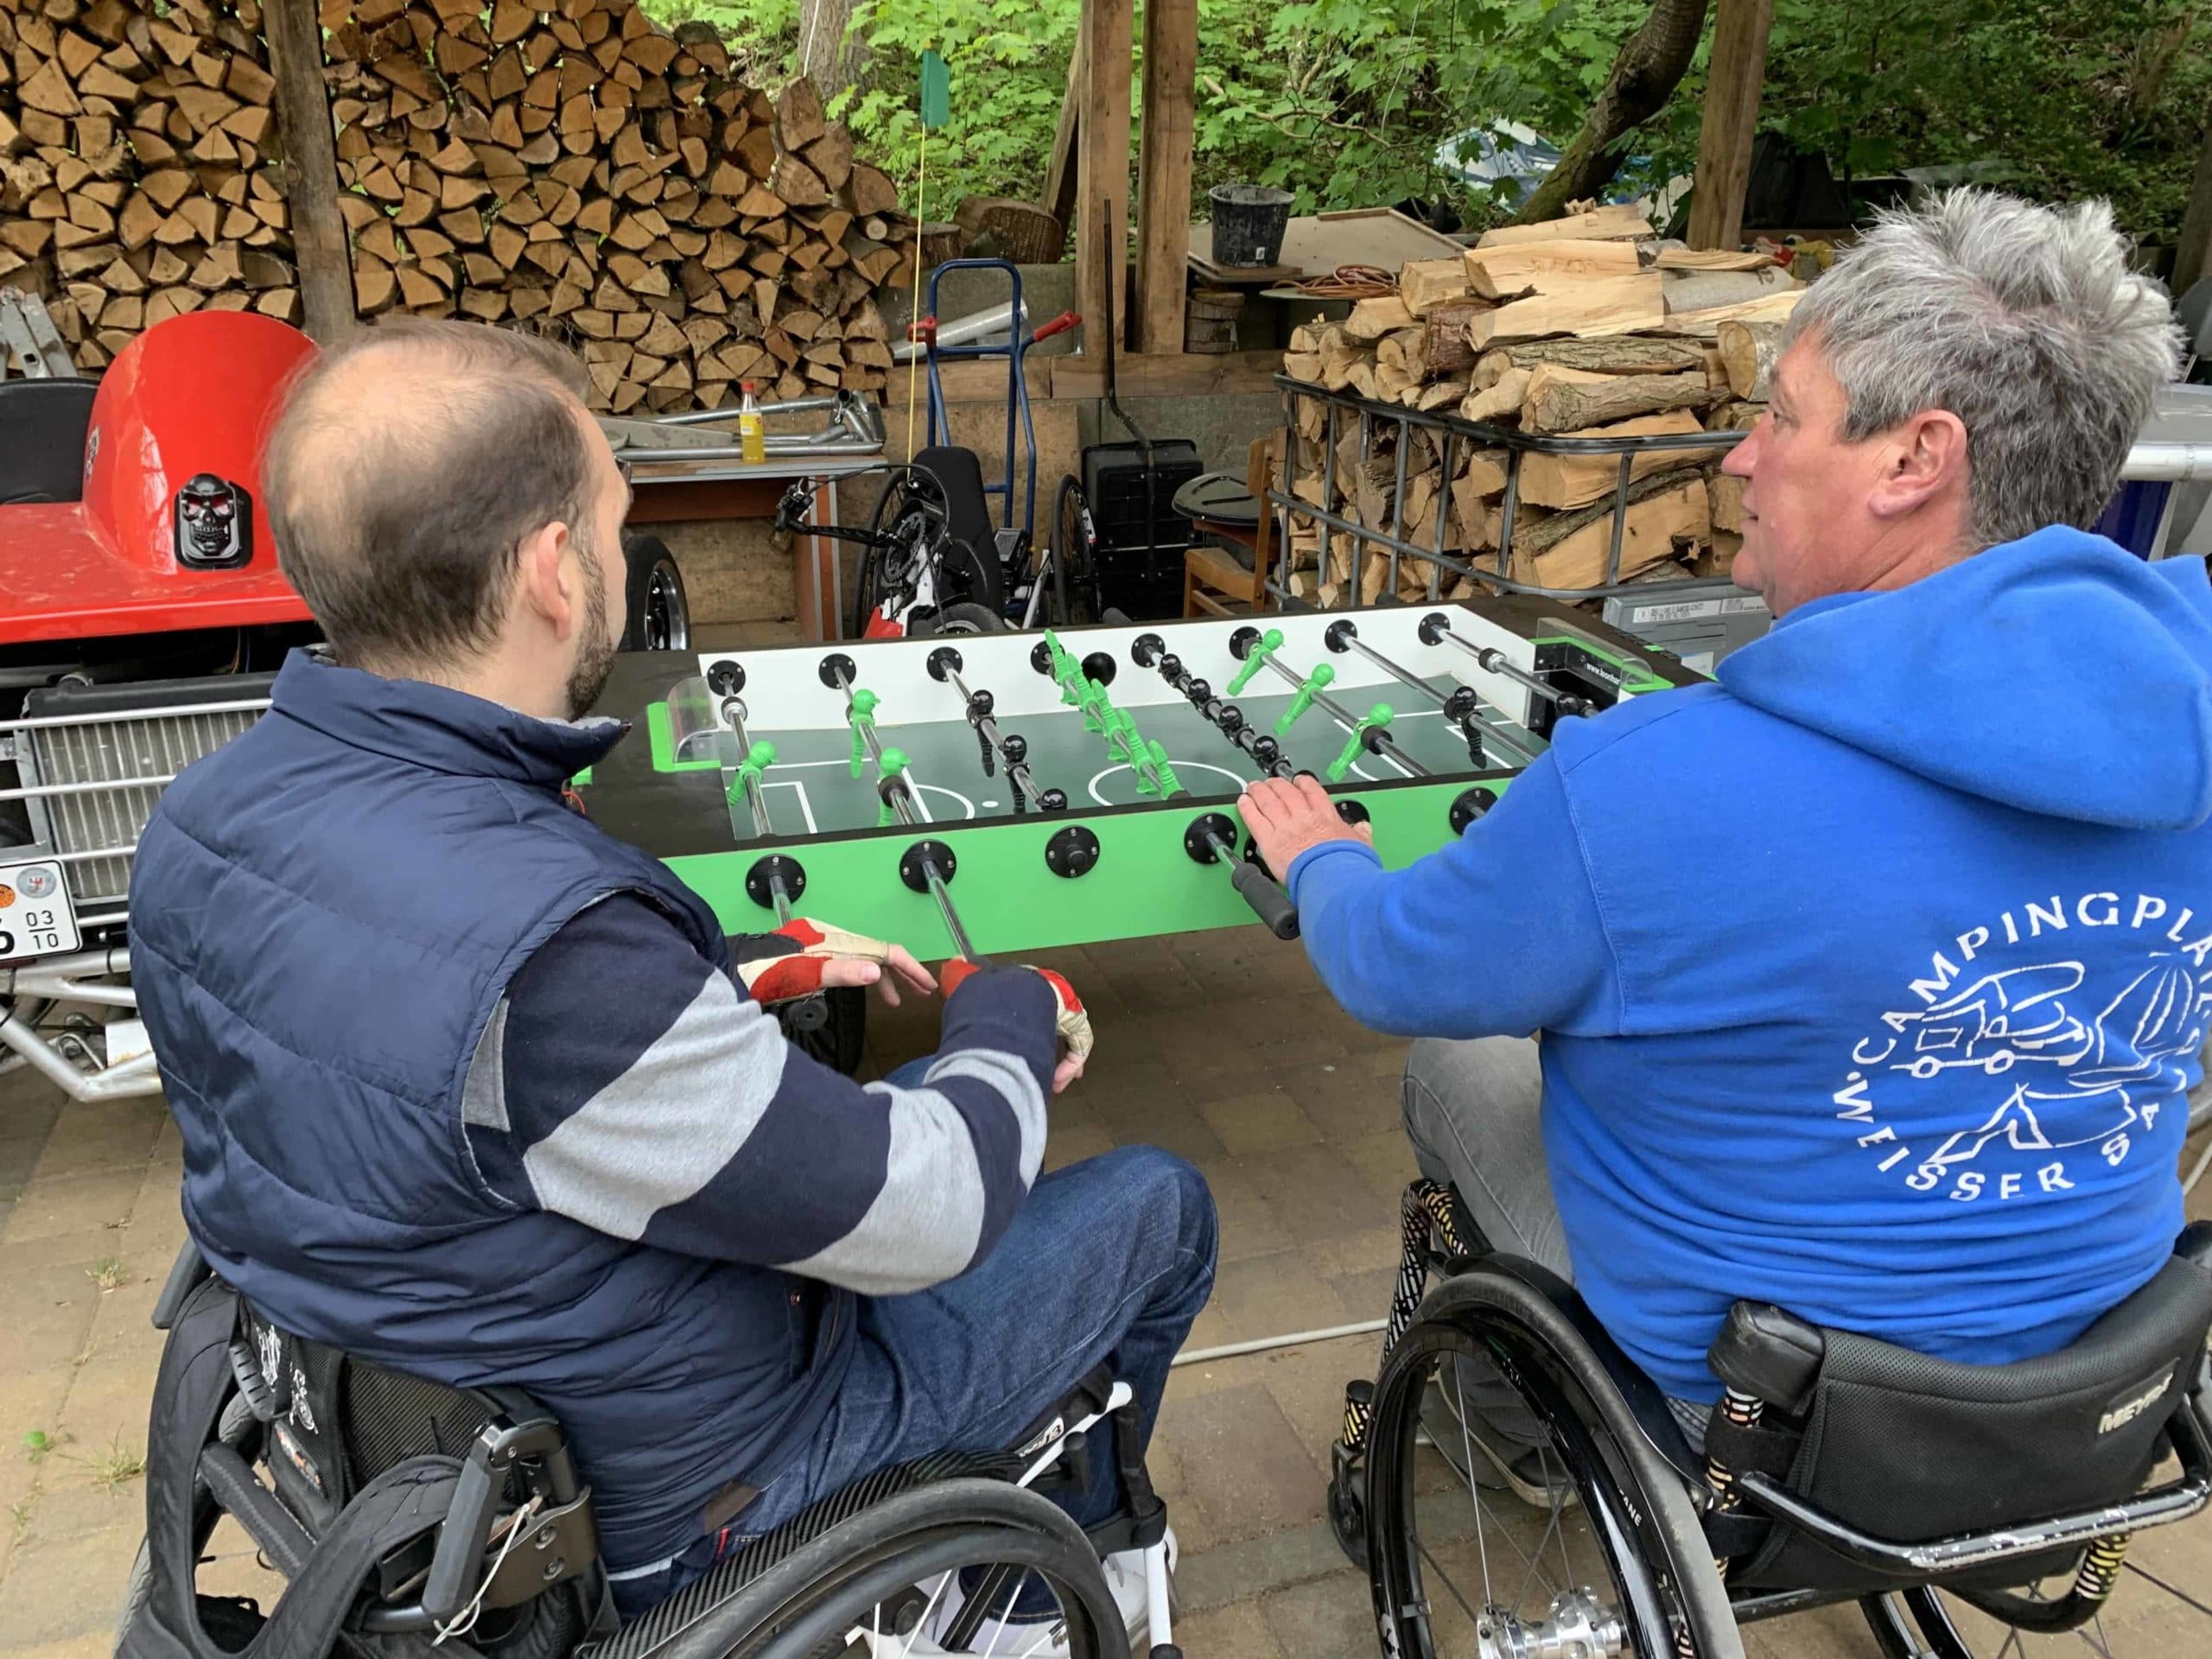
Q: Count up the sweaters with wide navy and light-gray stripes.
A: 1